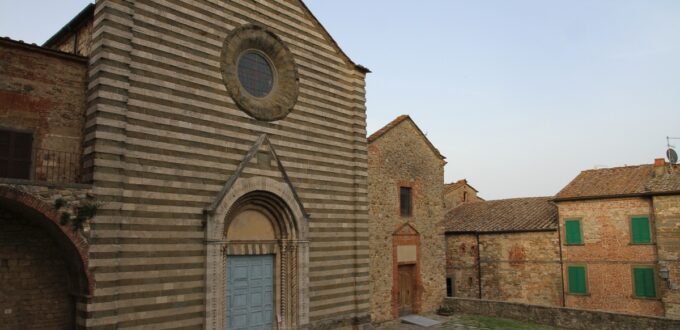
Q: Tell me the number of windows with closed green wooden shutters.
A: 4